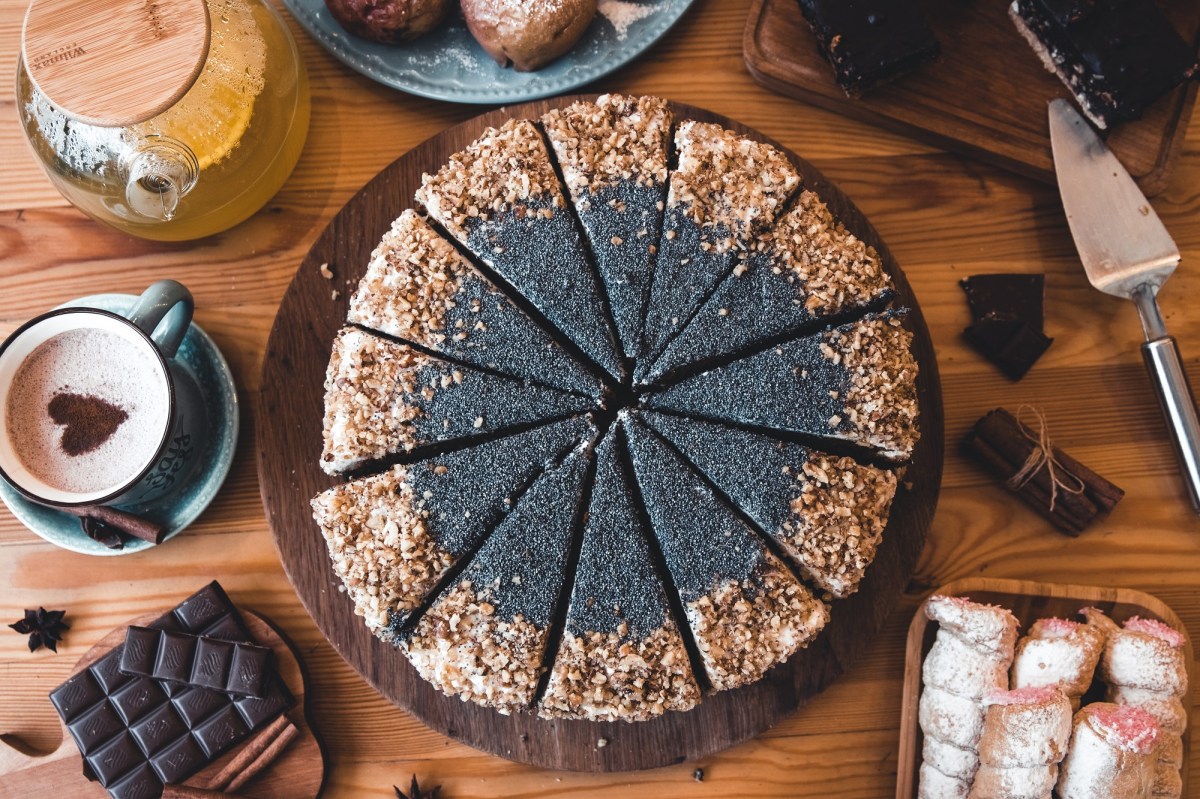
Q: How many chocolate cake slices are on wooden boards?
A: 2